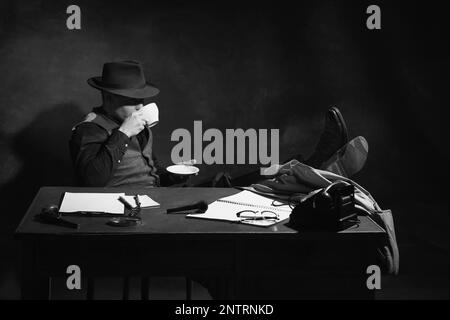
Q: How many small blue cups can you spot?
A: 0